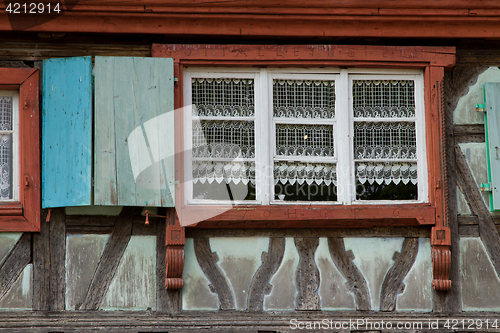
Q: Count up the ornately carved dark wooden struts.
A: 5